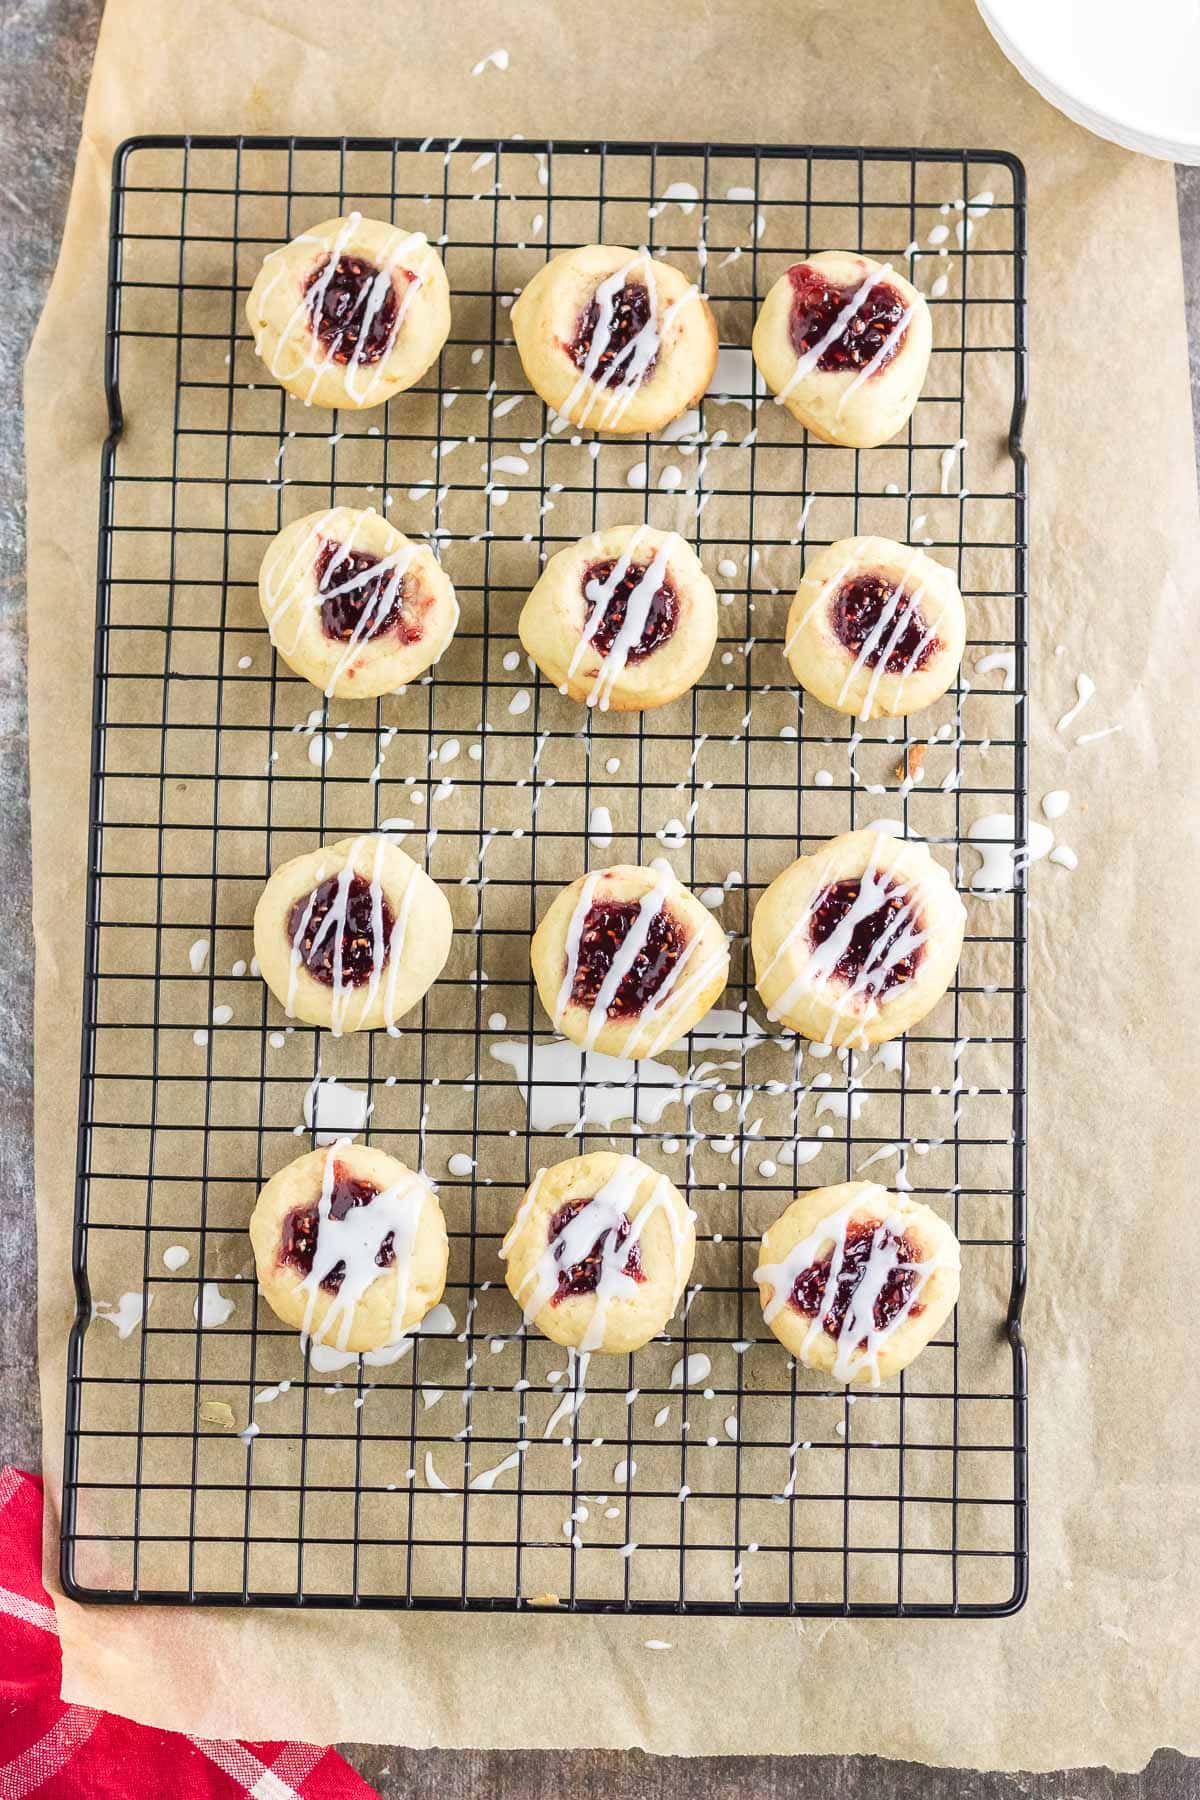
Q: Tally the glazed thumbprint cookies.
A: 12